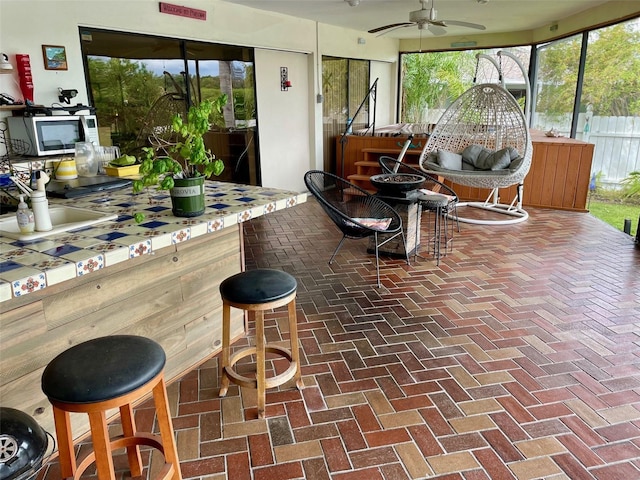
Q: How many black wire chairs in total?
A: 2